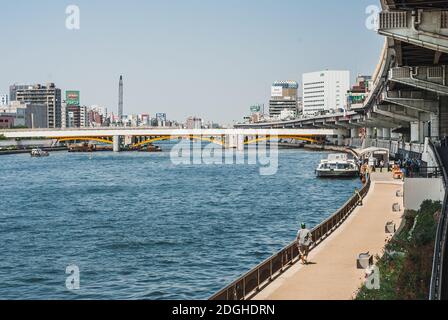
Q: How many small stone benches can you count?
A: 4